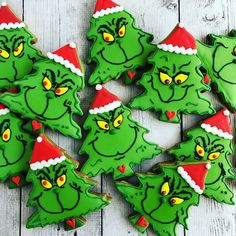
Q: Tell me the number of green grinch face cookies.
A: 10